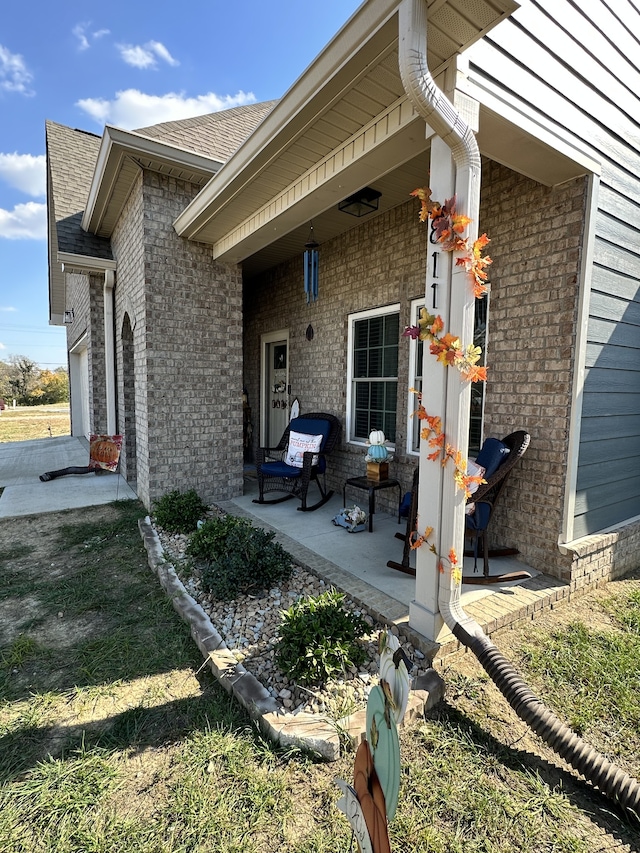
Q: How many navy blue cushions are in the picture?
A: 4